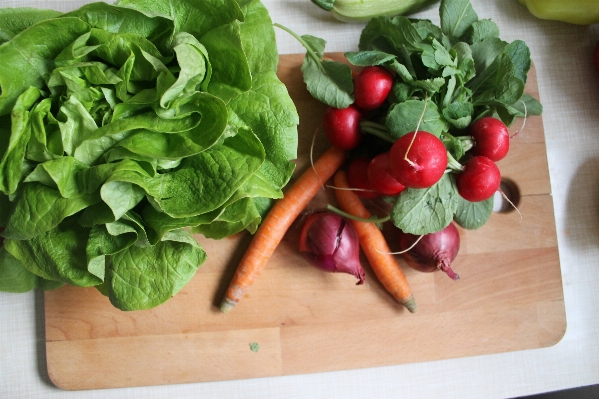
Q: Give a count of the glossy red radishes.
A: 7